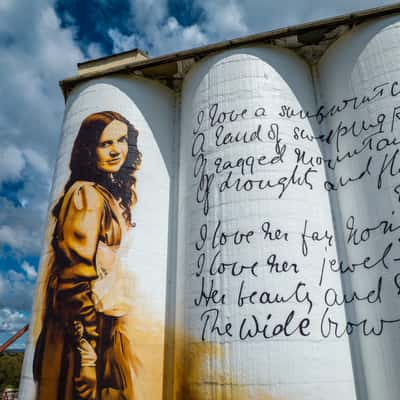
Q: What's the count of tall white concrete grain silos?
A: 3